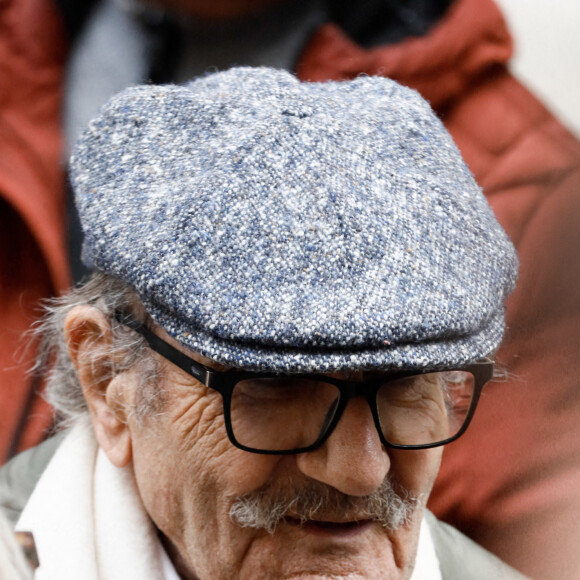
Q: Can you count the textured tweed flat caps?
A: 1